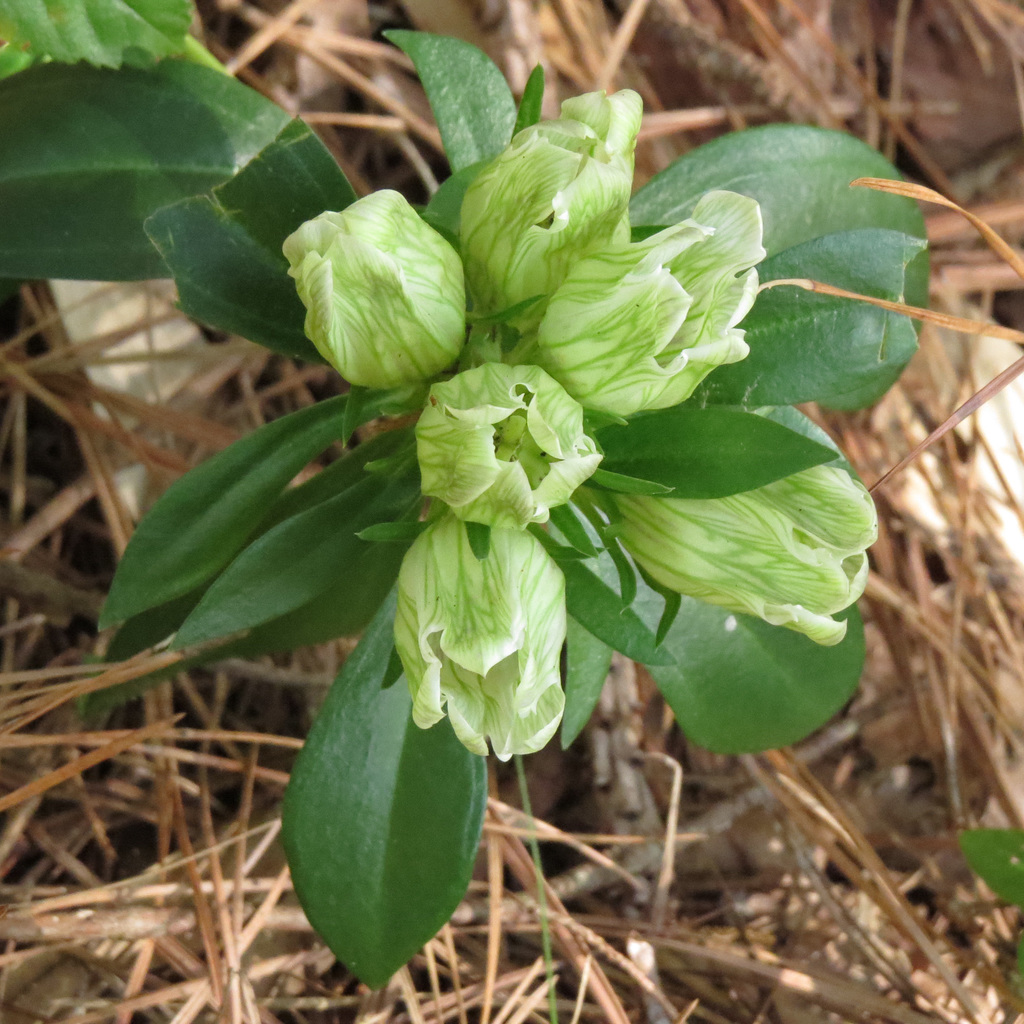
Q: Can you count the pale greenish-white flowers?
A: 6